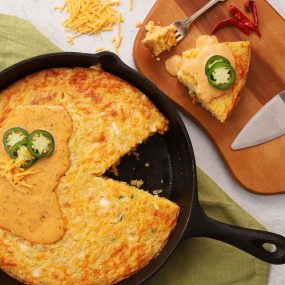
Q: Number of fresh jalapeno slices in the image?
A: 5